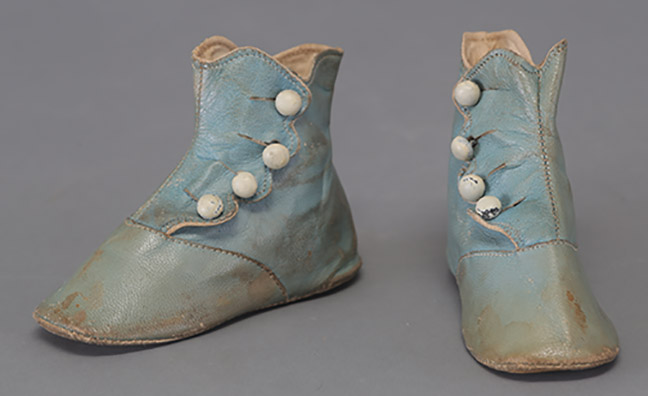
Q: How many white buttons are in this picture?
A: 8